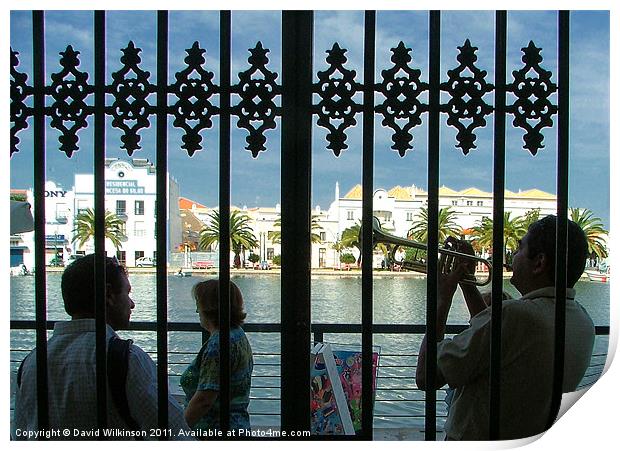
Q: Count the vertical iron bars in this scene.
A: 9